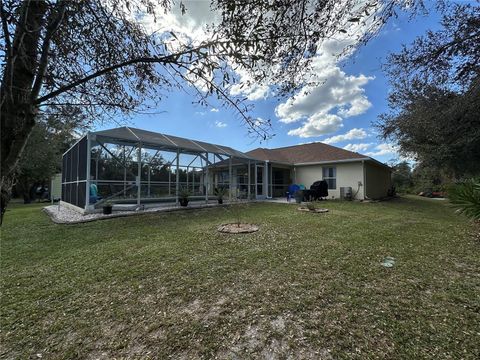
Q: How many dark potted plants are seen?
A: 3